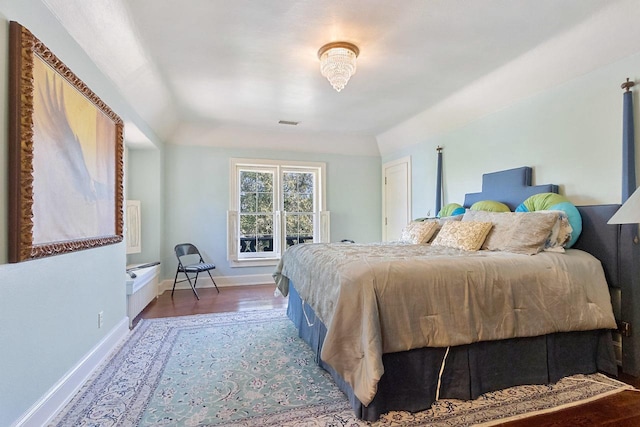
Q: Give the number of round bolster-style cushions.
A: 3